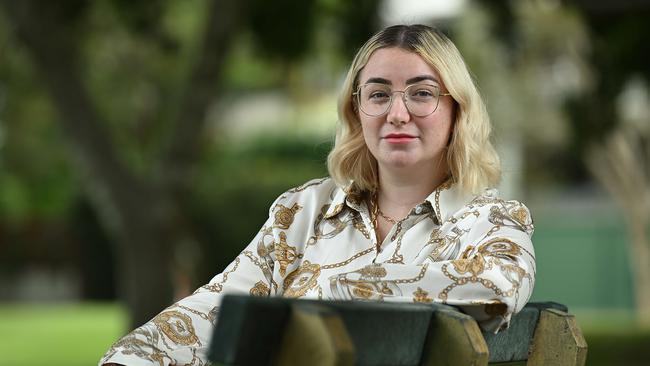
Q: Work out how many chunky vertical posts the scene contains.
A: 3